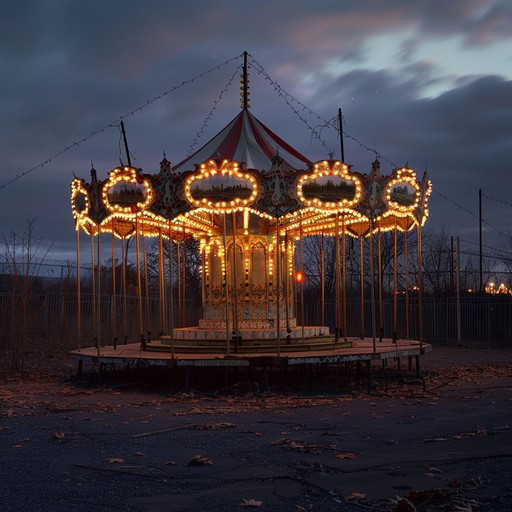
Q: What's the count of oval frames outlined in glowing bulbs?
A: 5